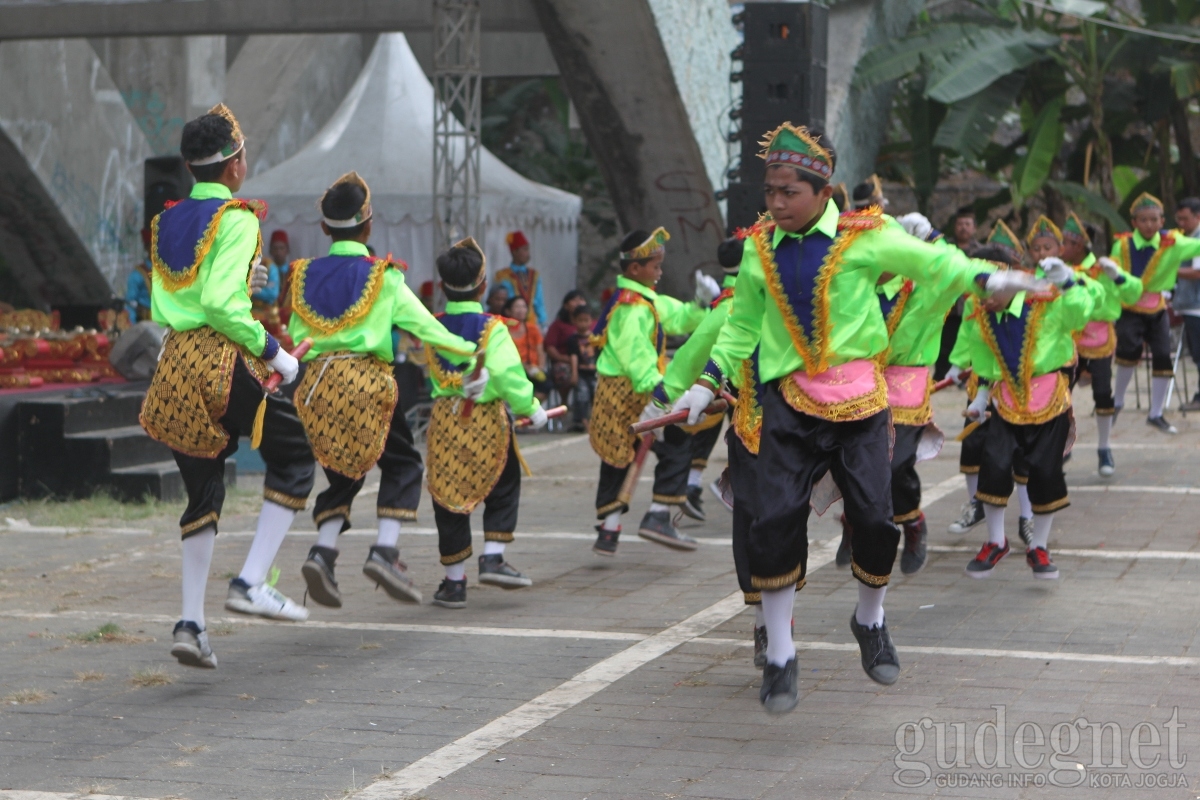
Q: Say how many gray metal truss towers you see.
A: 1